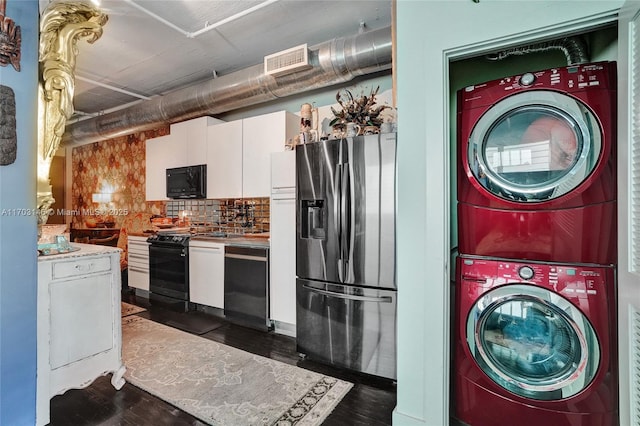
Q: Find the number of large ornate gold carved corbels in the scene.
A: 1